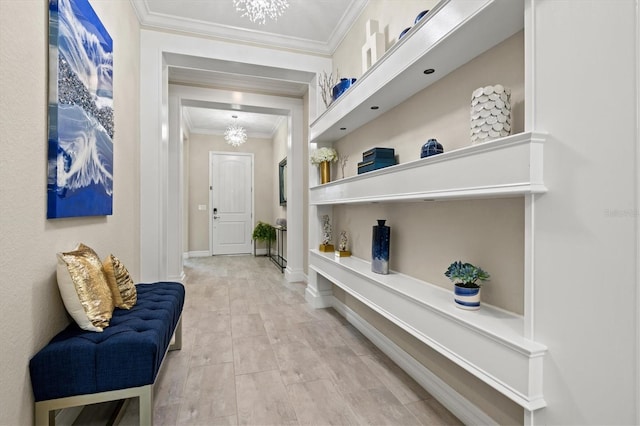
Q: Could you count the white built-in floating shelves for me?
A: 3